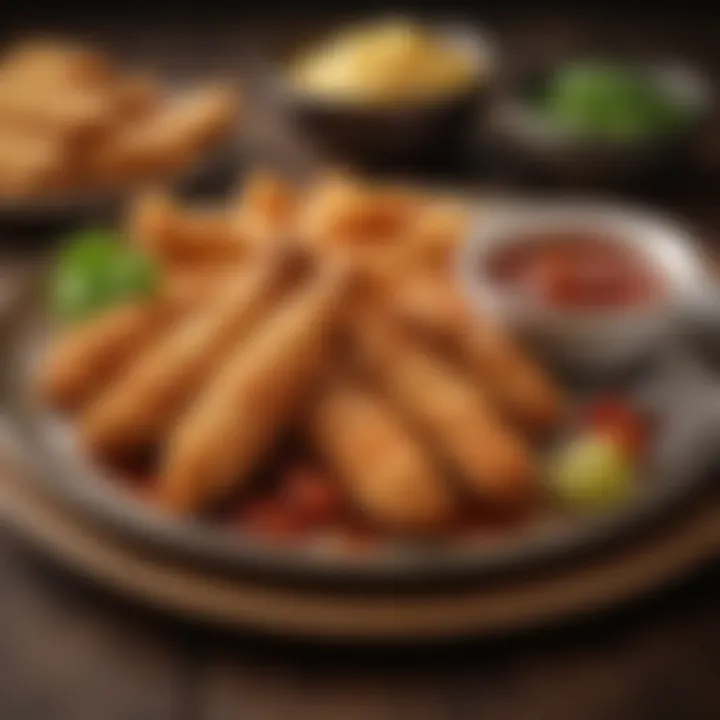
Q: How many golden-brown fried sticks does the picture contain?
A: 6